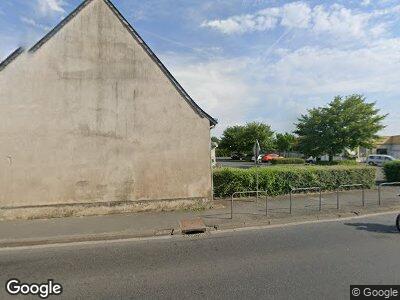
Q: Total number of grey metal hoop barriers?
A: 4